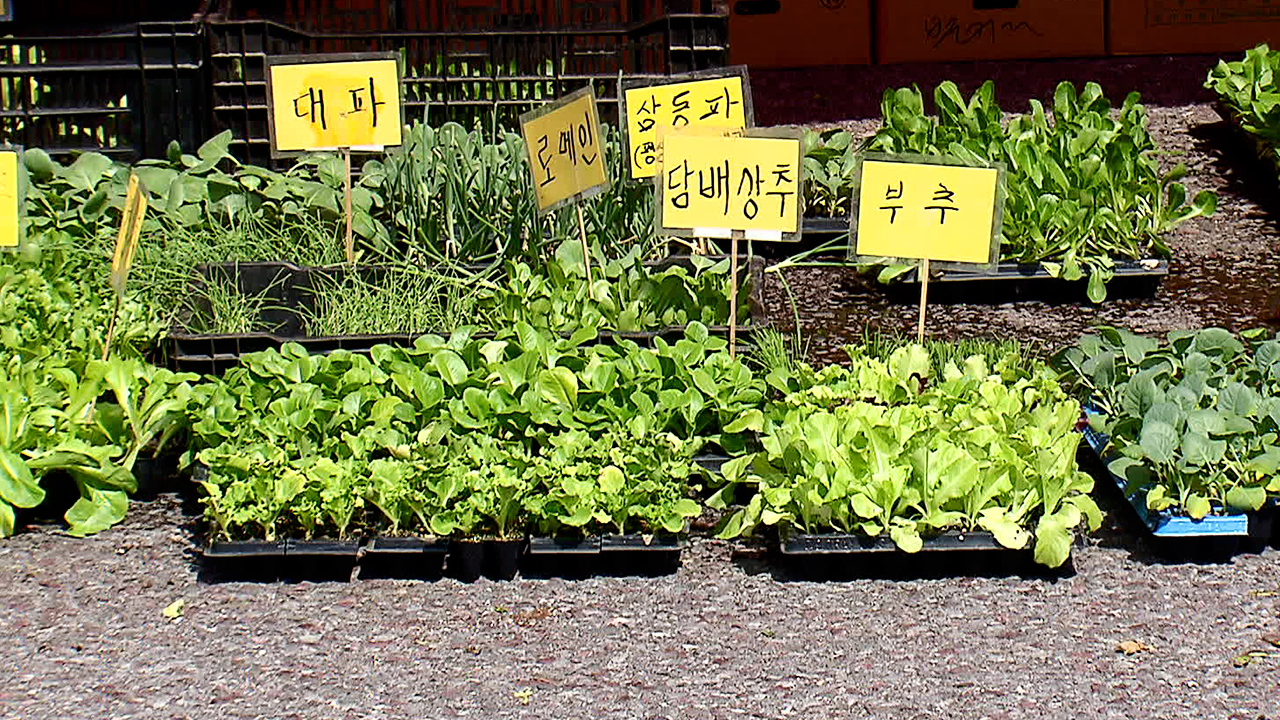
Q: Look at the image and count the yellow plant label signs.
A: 7